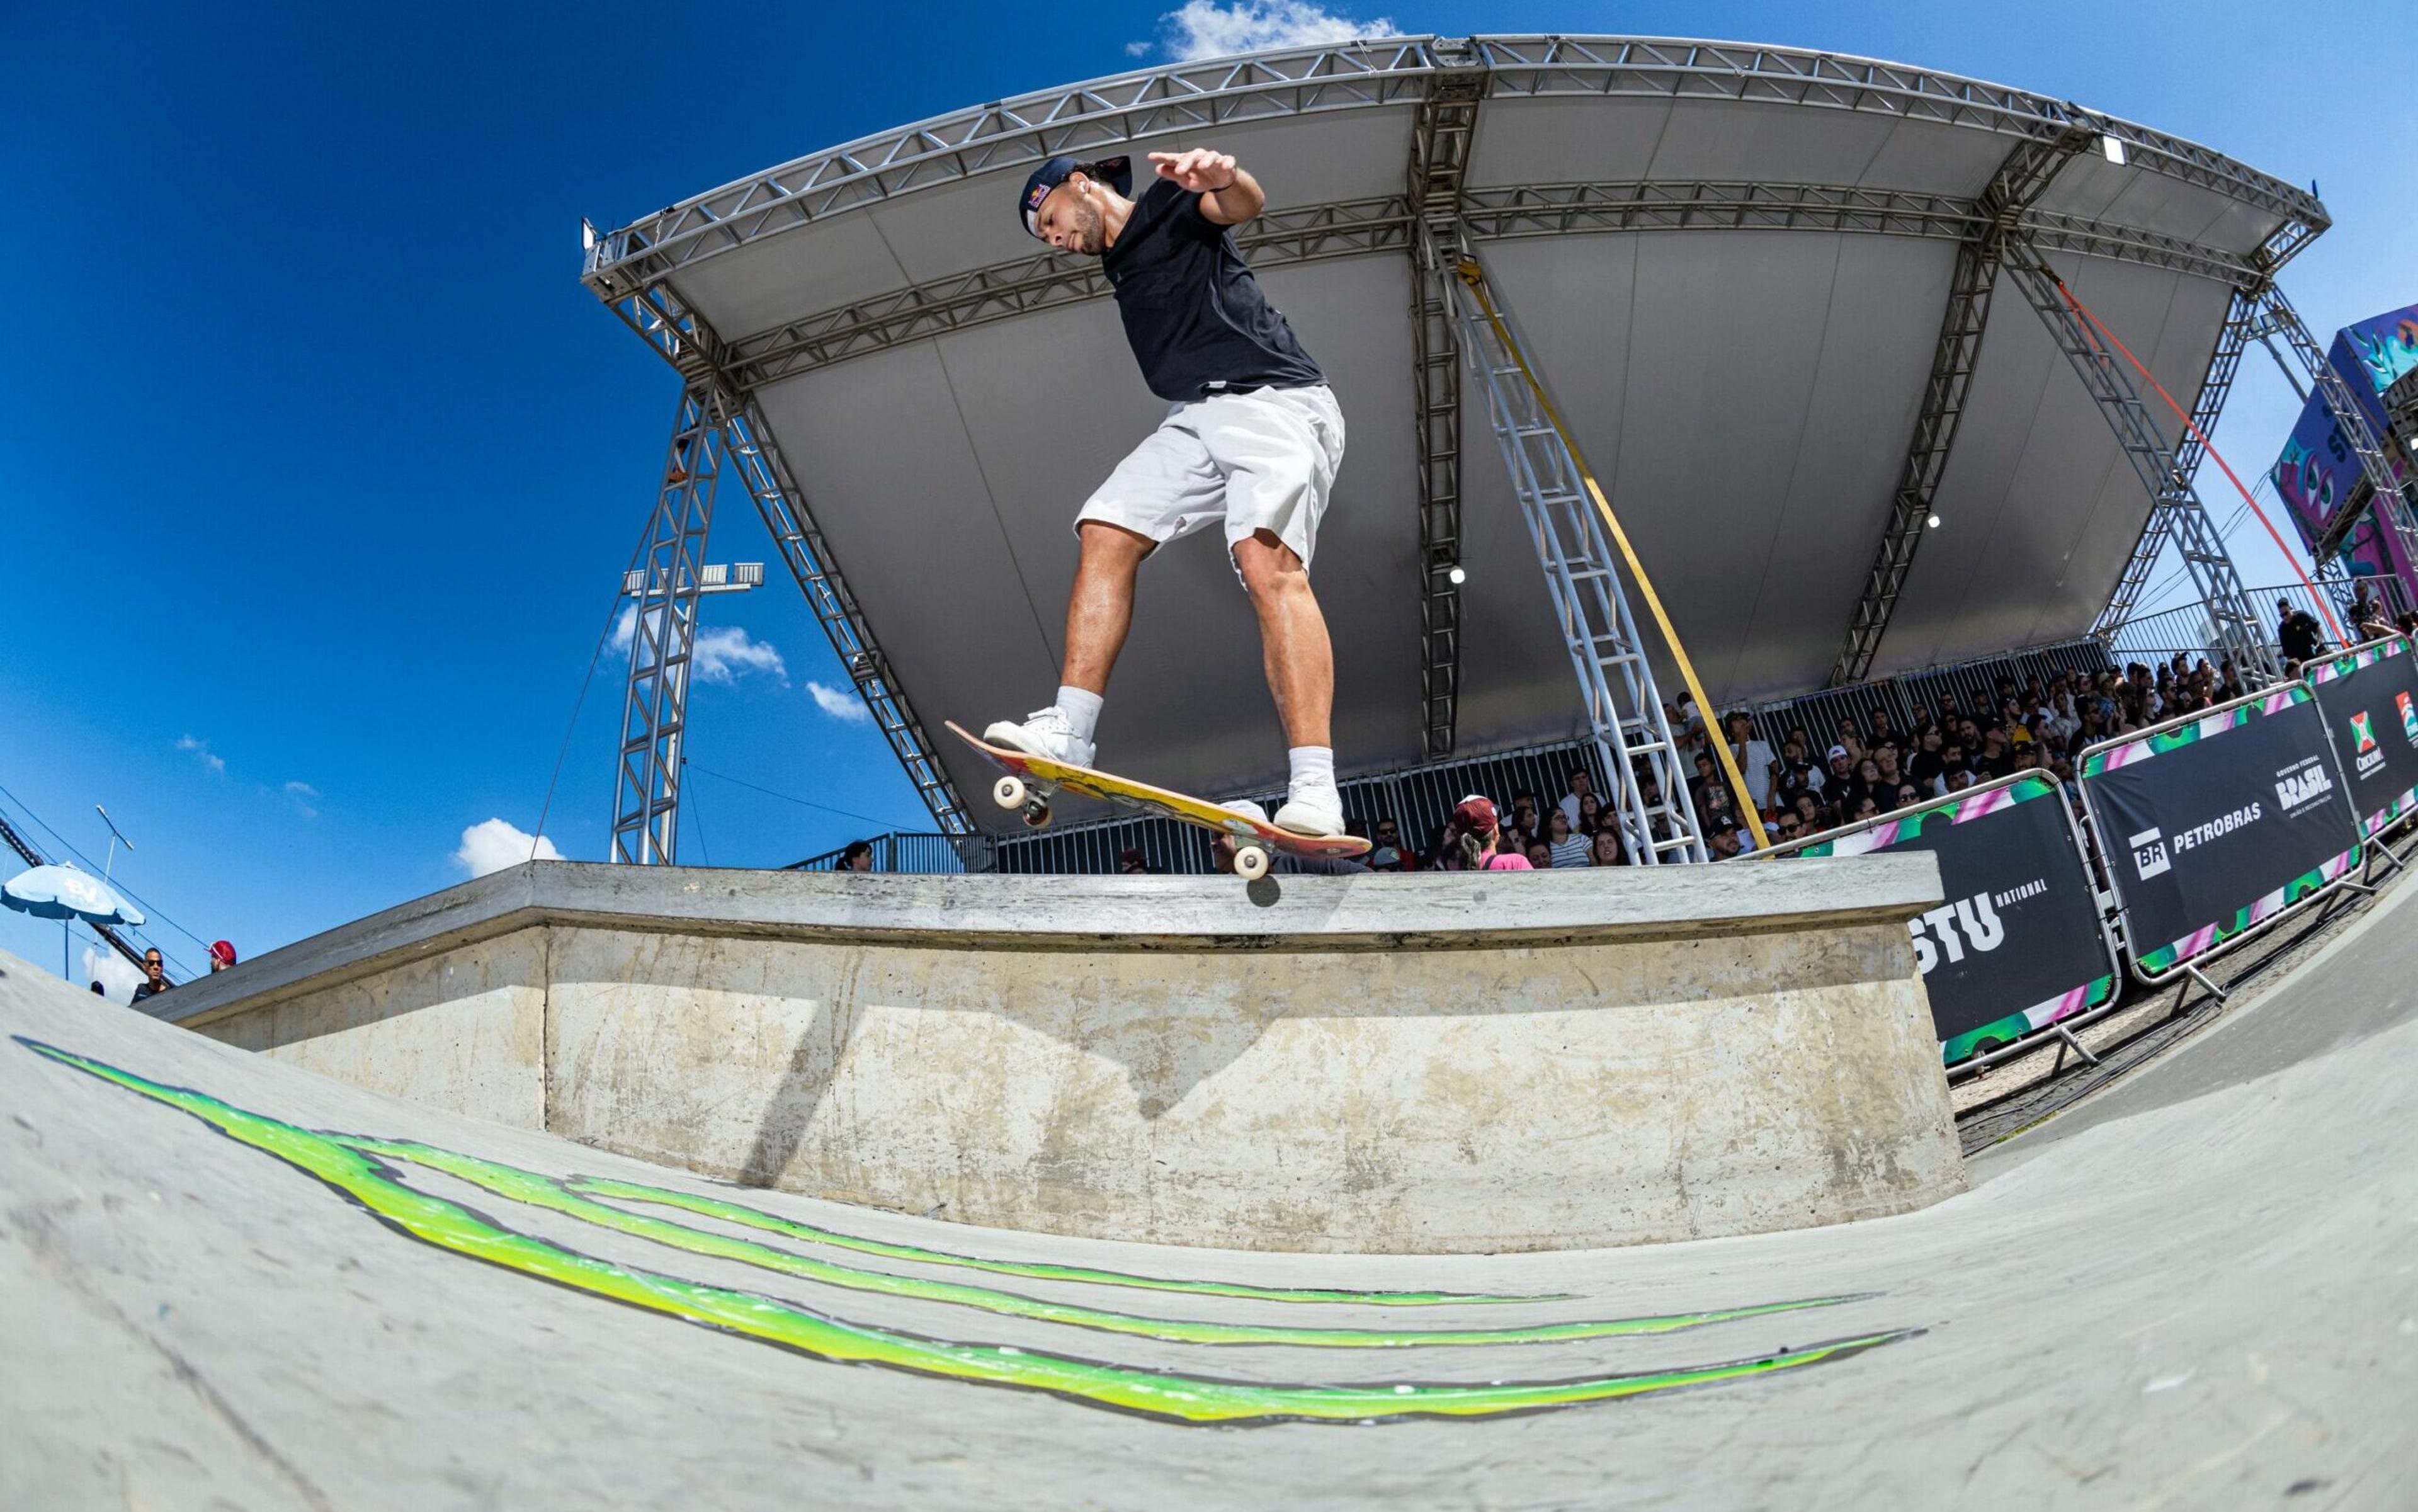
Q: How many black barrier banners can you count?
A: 3